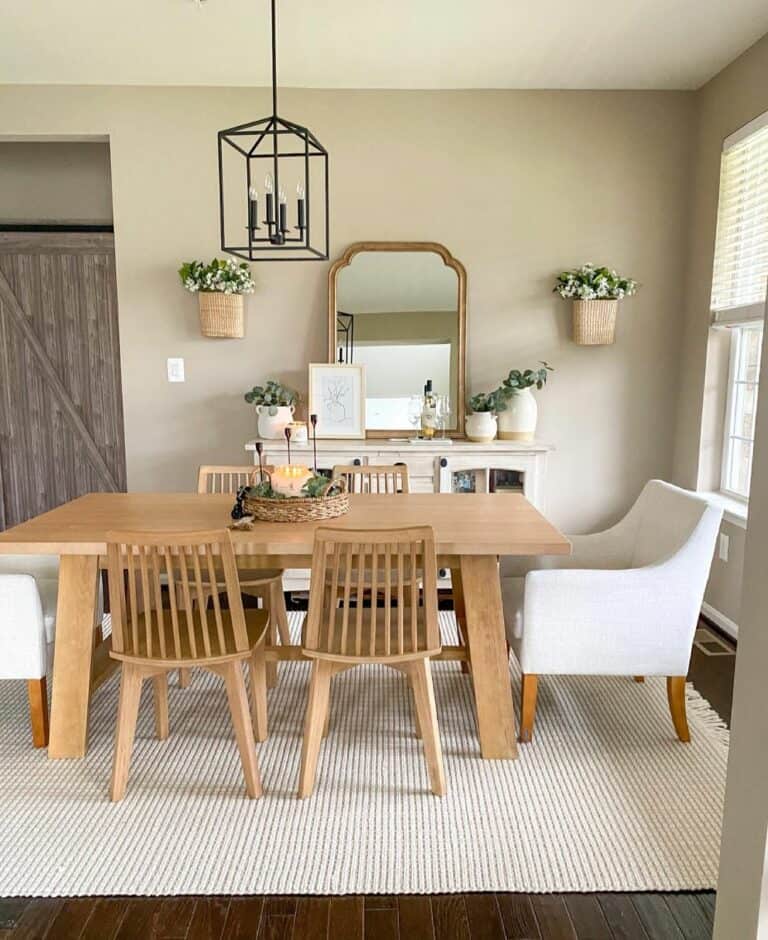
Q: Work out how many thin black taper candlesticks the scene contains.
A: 3